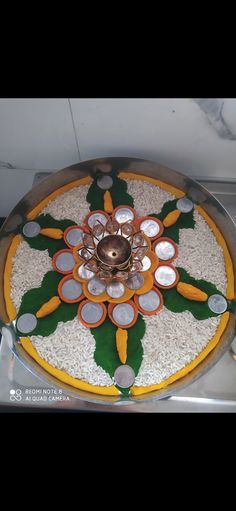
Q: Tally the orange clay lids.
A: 11